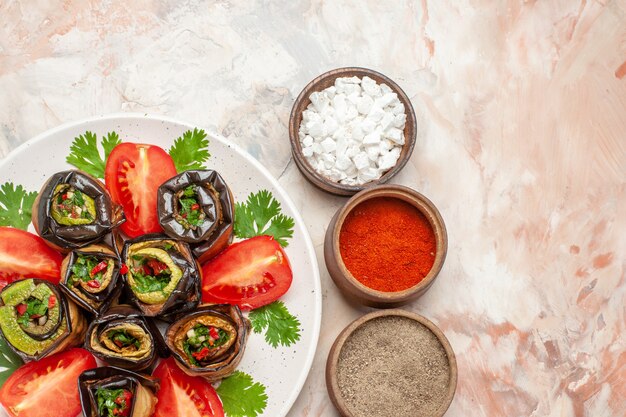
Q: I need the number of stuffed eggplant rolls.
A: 8